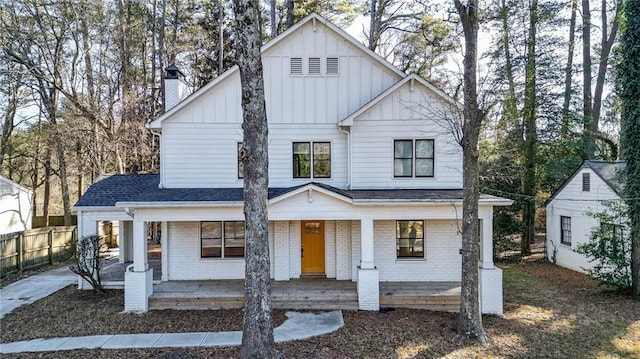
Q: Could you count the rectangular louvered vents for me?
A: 4